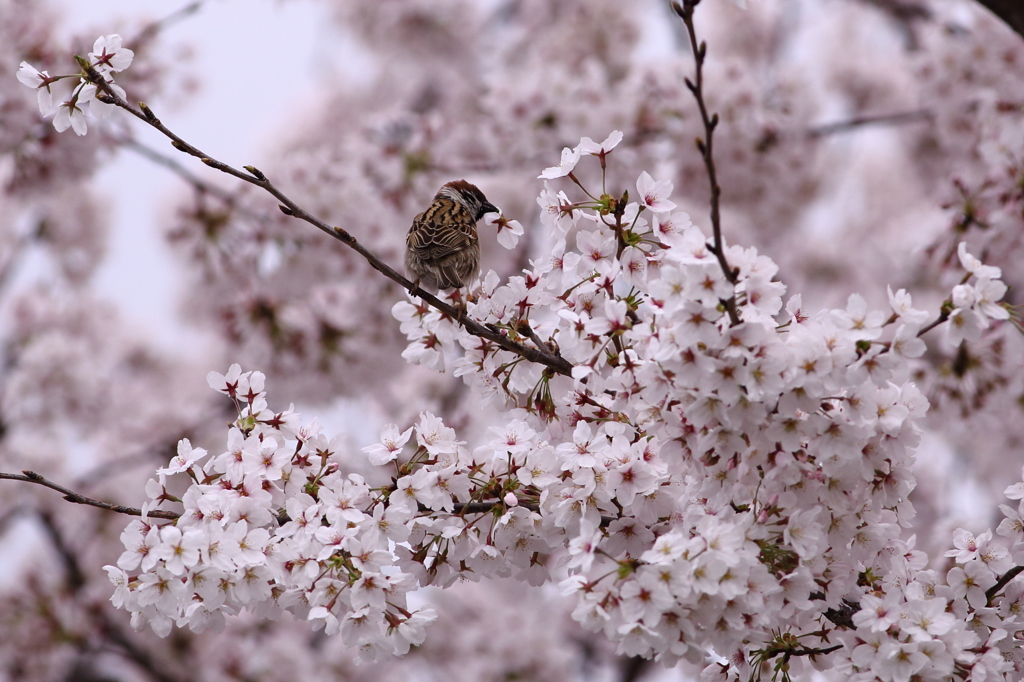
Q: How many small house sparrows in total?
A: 1